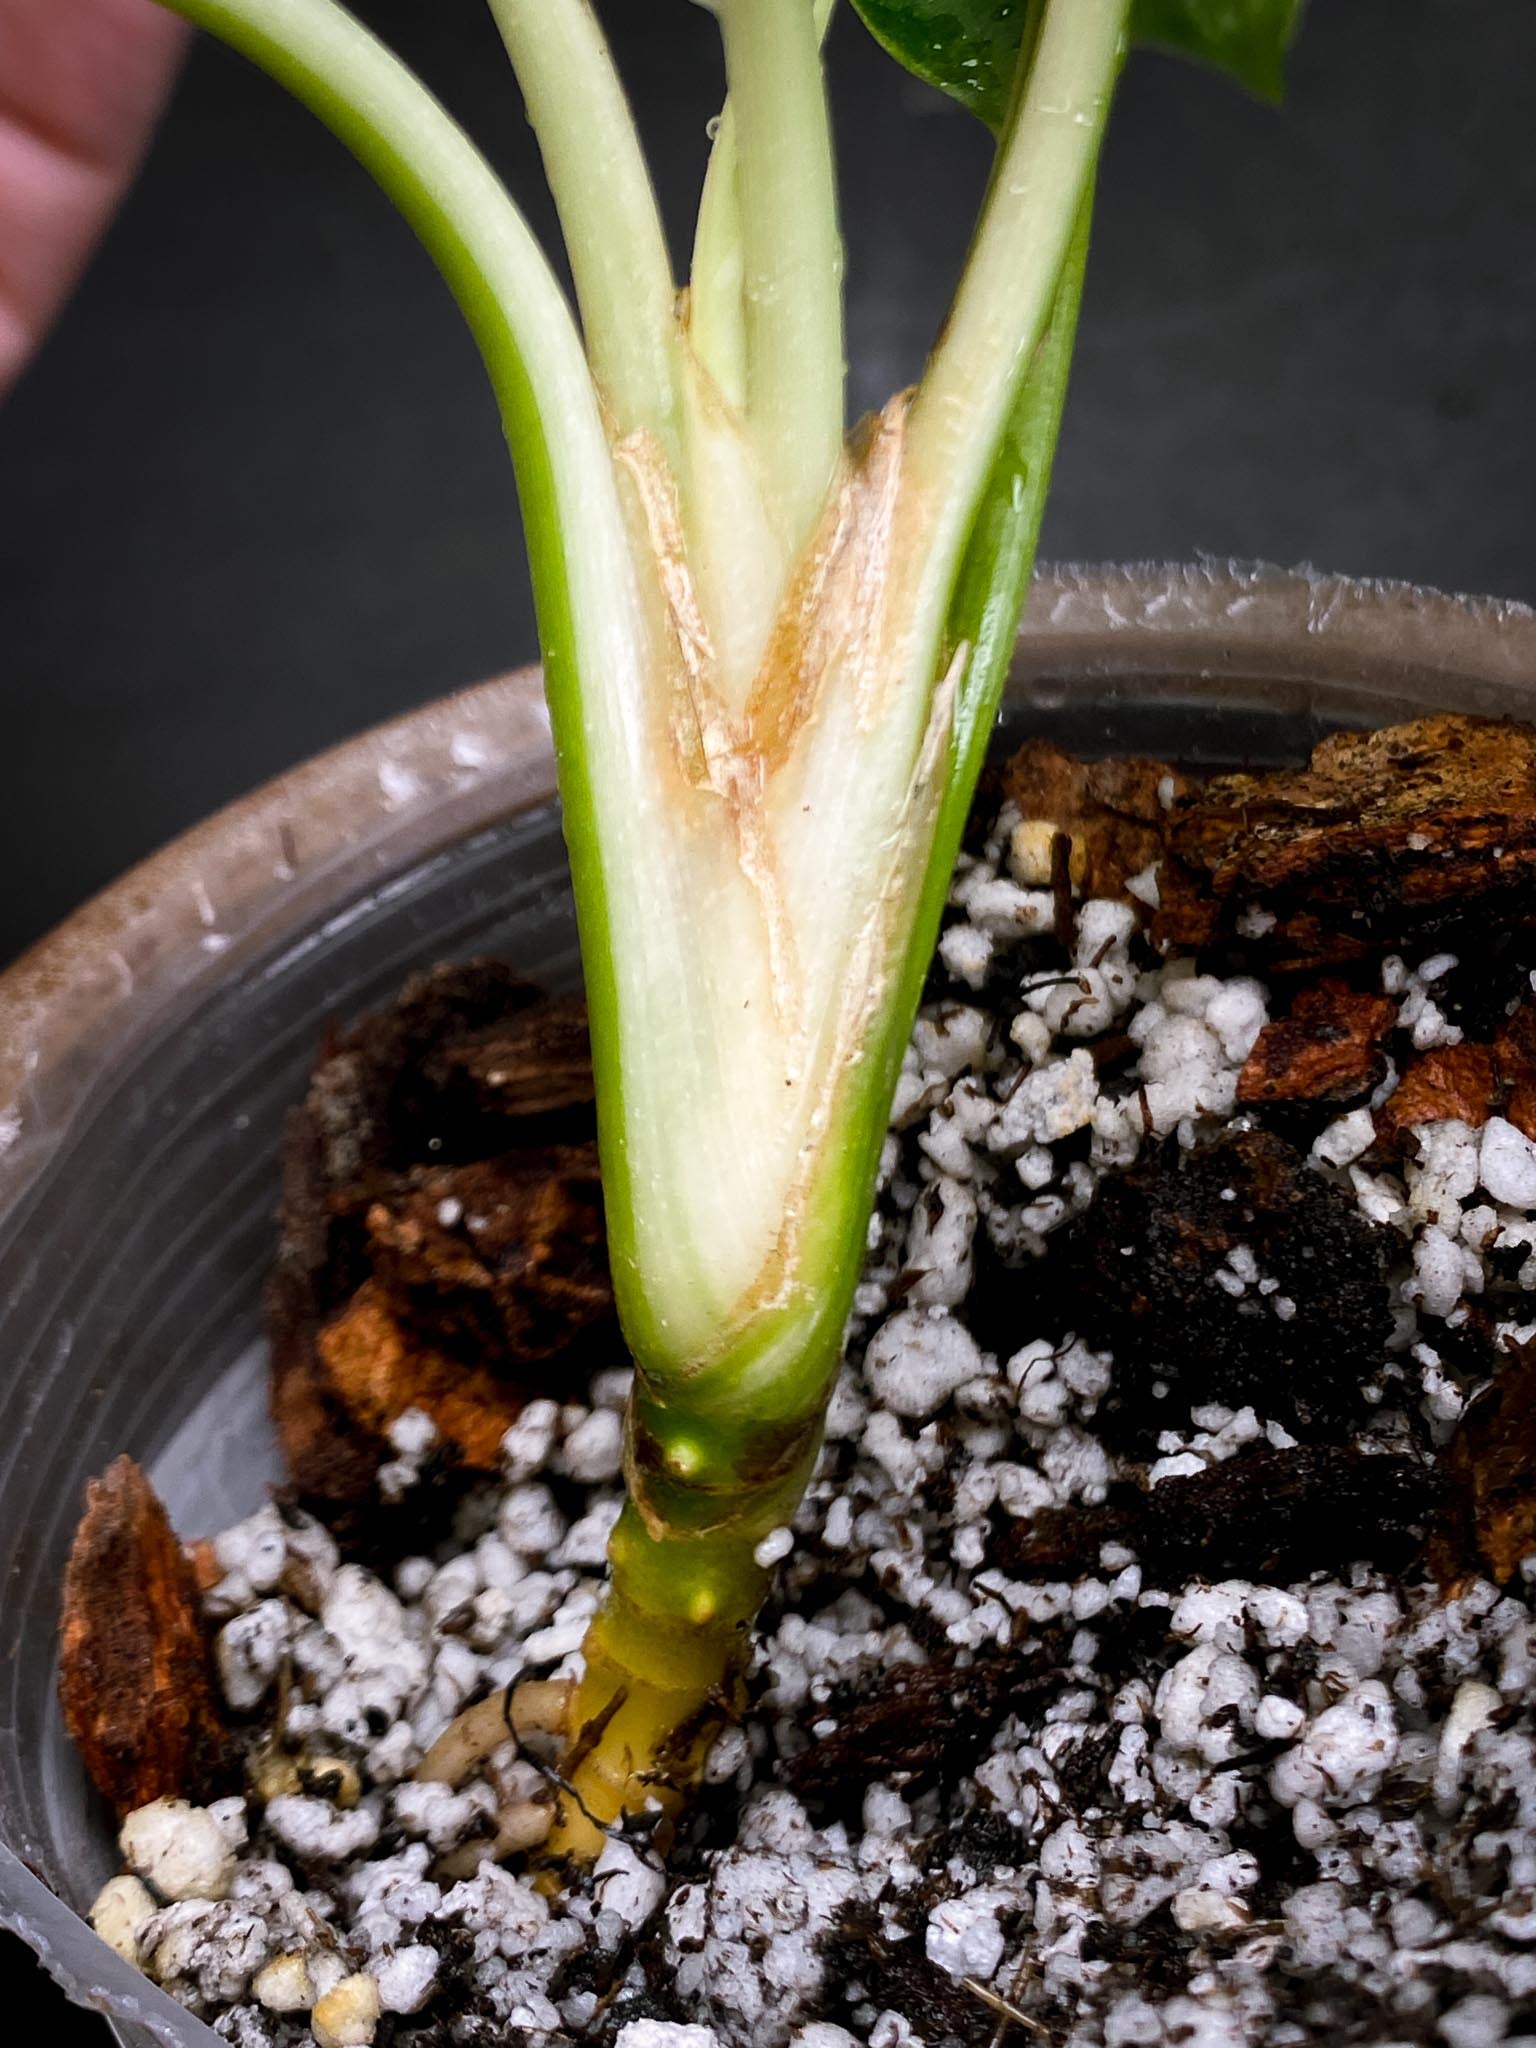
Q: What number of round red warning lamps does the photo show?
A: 0